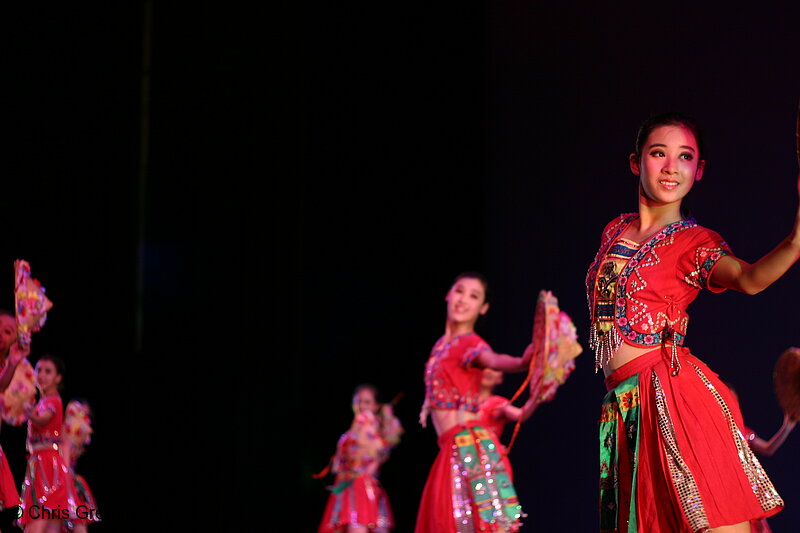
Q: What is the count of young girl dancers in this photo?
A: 8